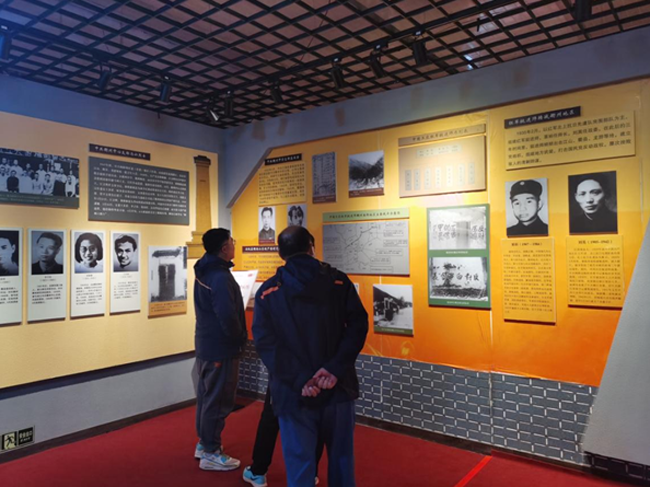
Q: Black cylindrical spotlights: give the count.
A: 10